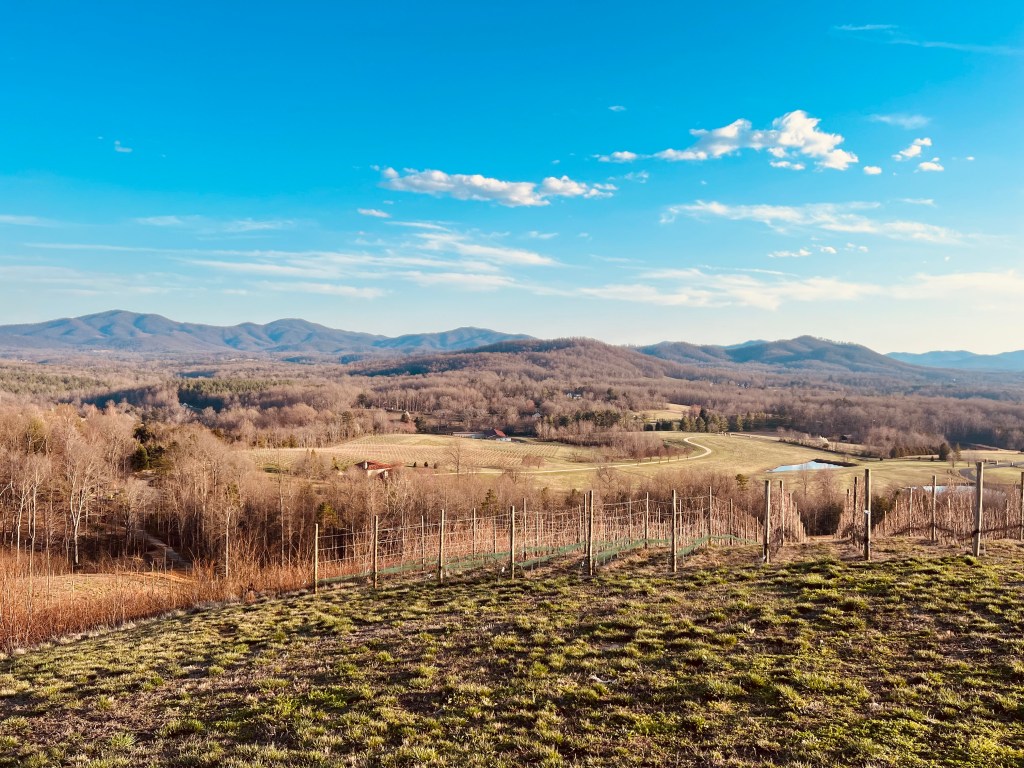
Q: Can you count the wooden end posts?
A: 9